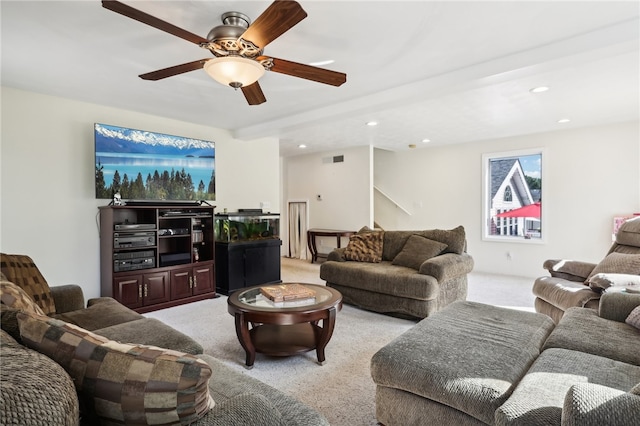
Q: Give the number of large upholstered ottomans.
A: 1